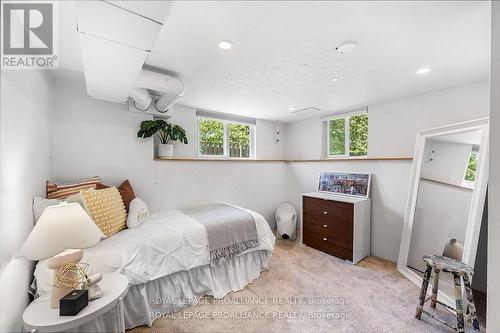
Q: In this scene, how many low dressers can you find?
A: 1